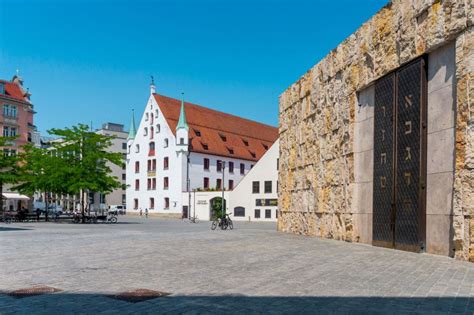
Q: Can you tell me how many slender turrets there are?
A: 2